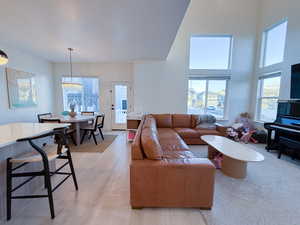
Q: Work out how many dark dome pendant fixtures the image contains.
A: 1